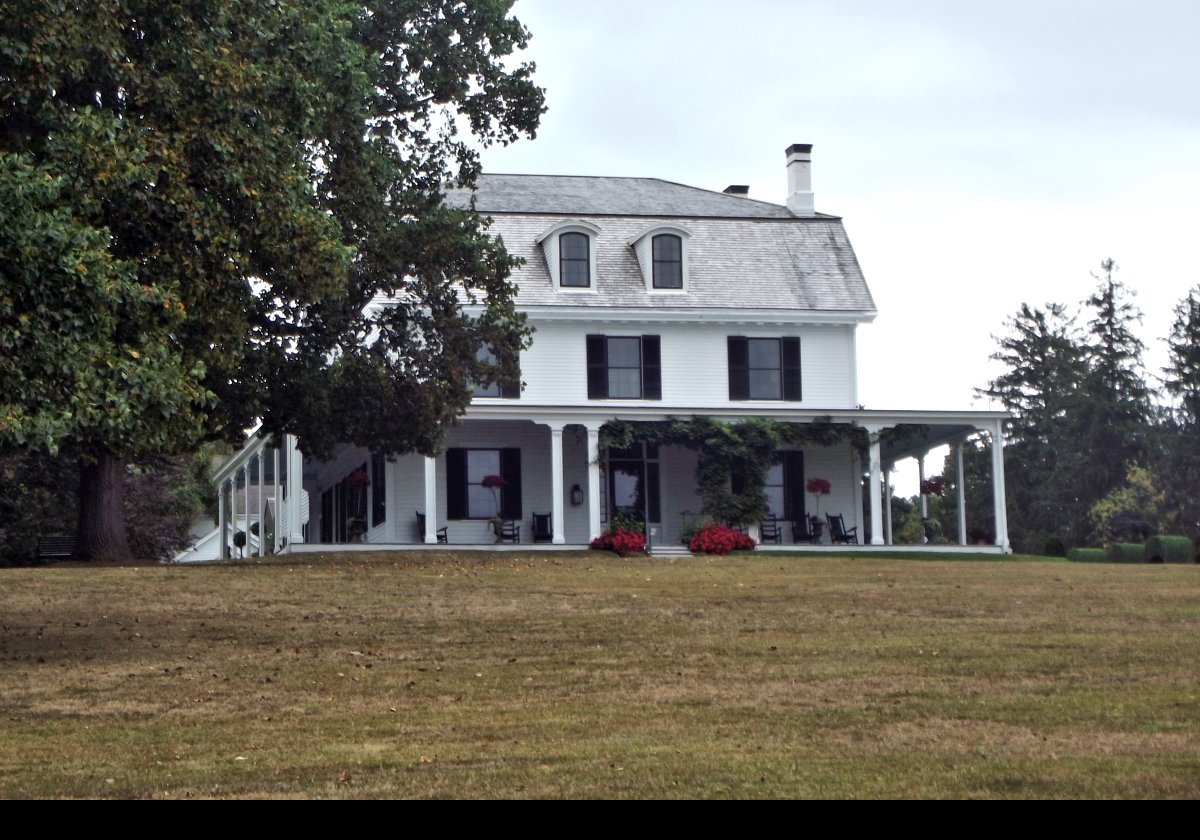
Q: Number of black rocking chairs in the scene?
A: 6